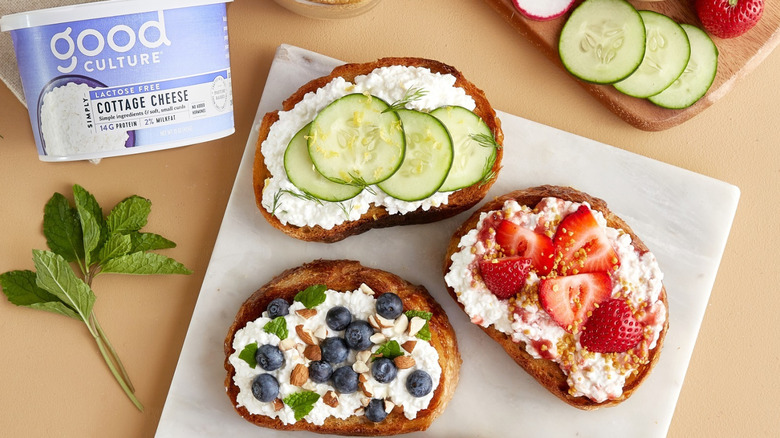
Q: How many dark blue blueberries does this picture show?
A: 12